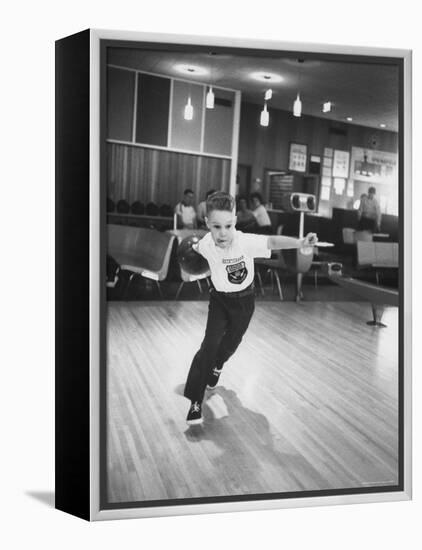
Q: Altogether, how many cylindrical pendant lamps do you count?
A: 4